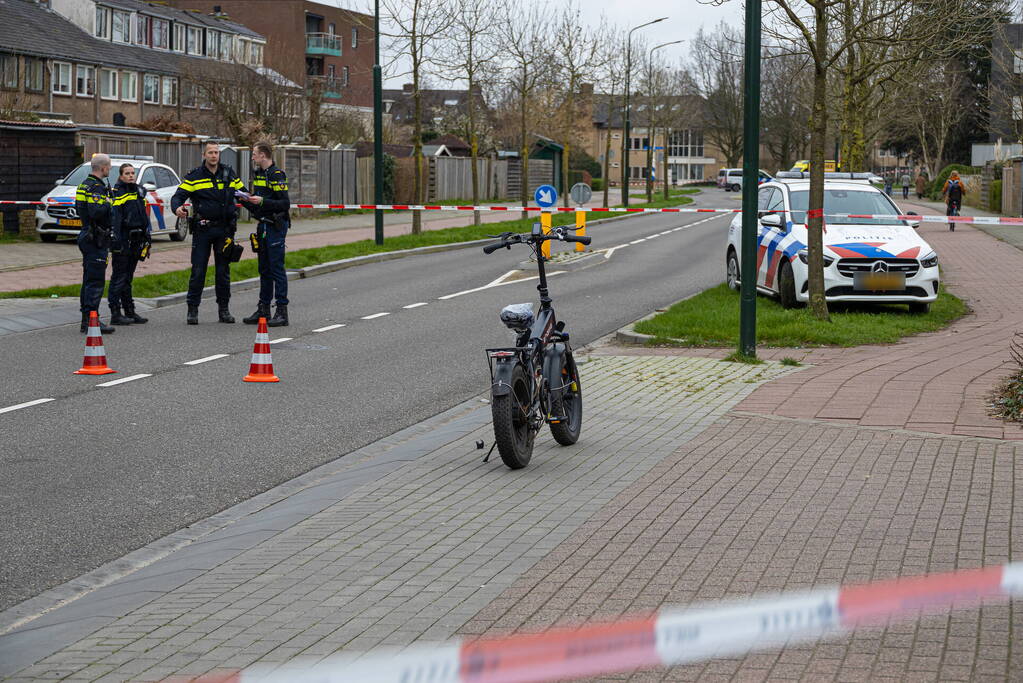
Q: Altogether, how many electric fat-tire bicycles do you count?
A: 1